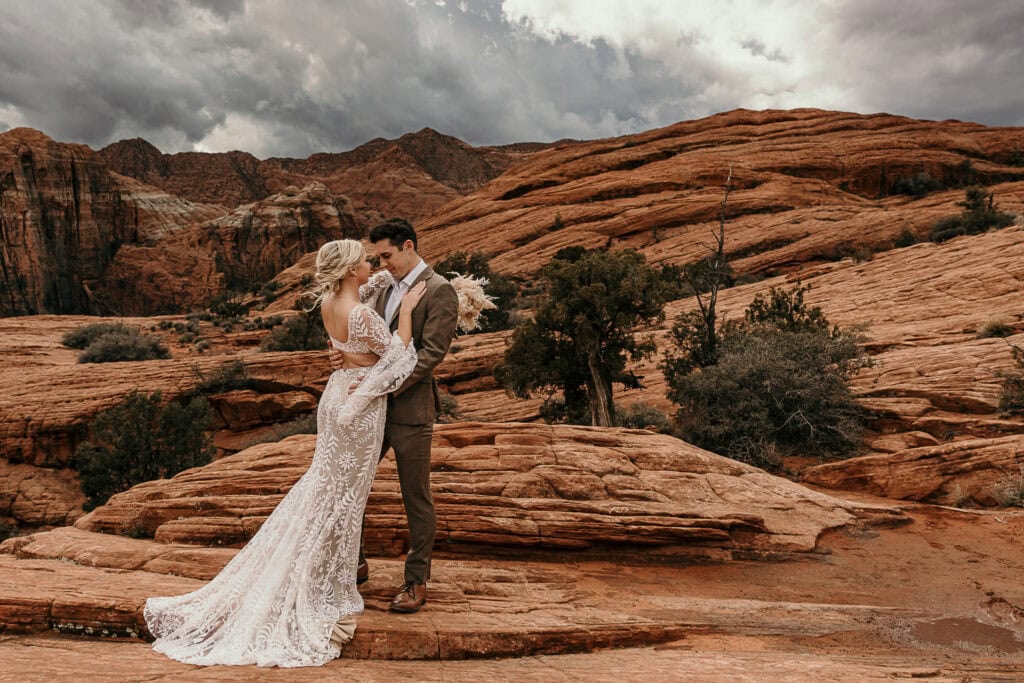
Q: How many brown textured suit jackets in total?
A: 1